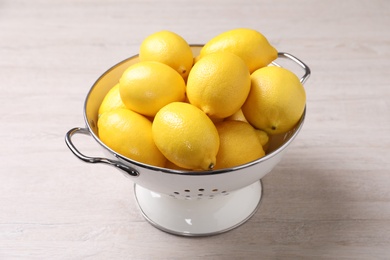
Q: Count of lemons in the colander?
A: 10